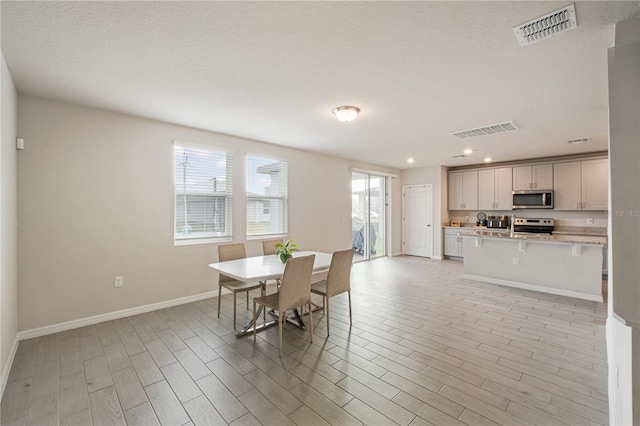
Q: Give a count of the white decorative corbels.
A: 3